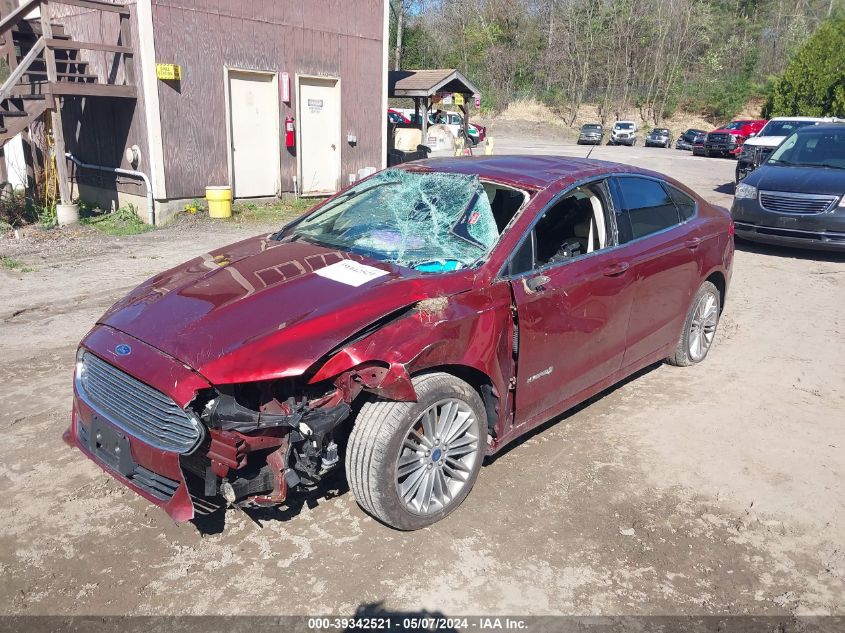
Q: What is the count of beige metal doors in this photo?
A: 2